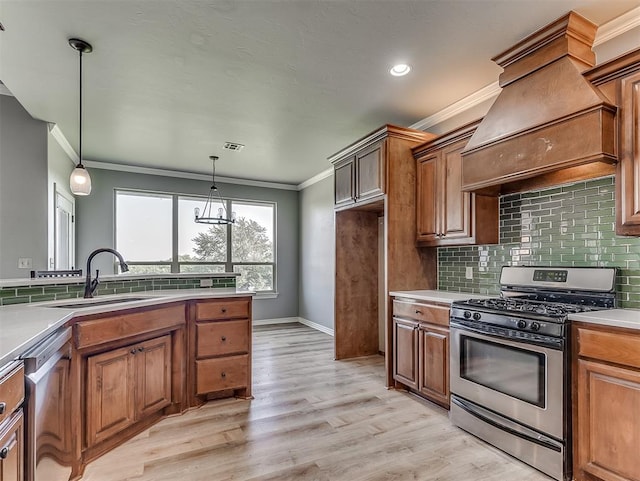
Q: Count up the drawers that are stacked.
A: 3